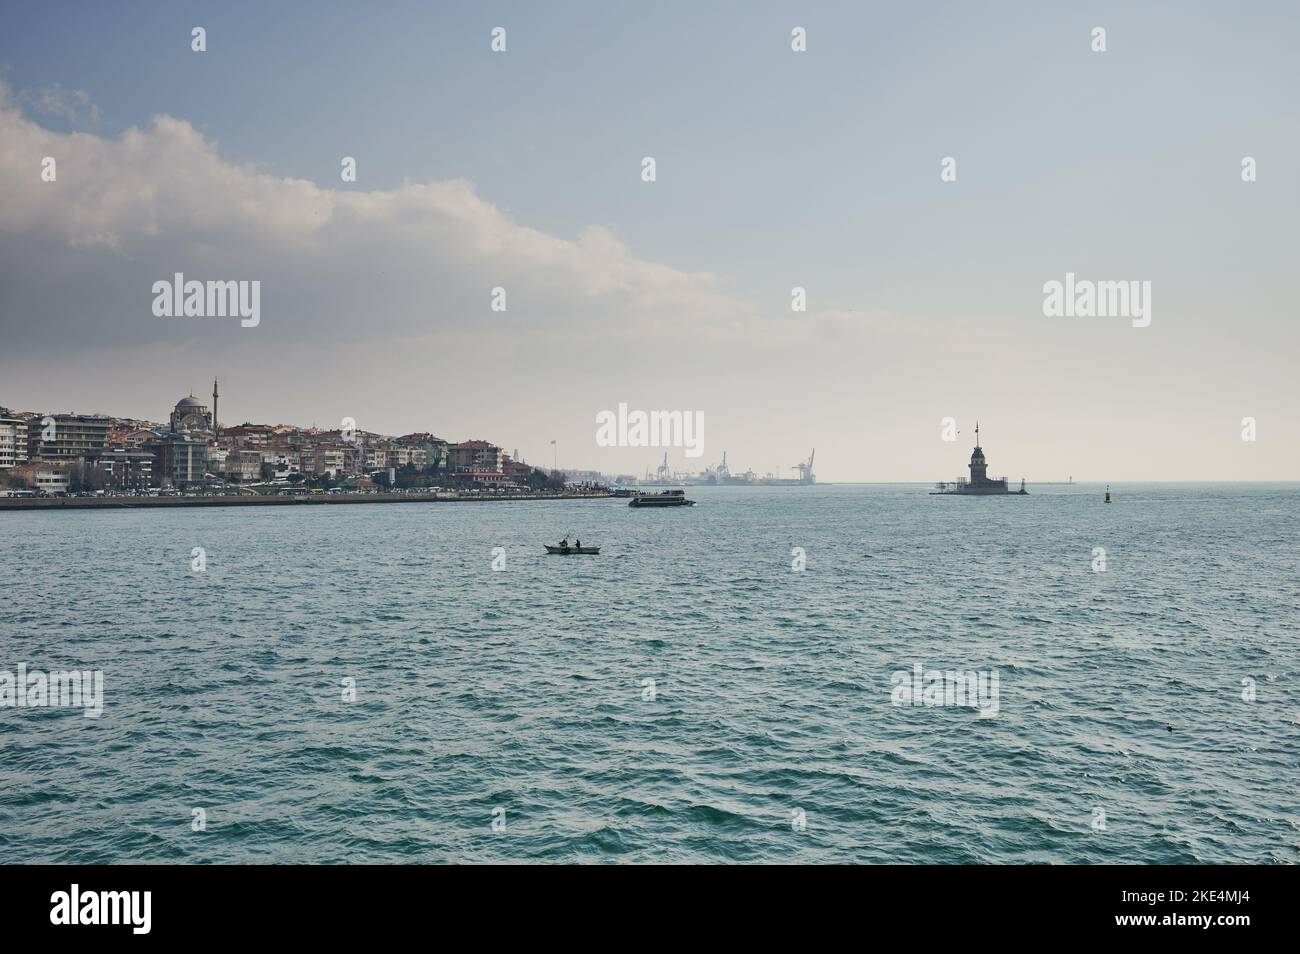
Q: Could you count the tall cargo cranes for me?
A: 3